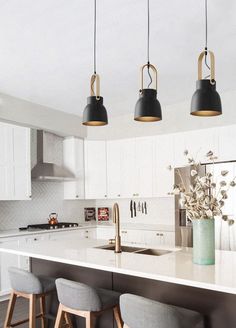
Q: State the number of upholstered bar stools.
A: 3